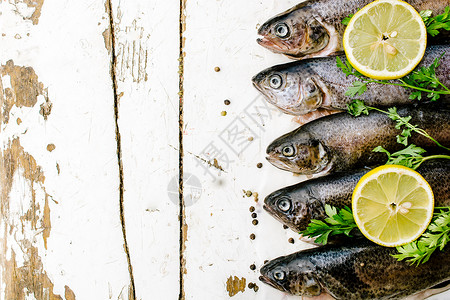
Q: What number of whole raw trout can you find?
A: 5